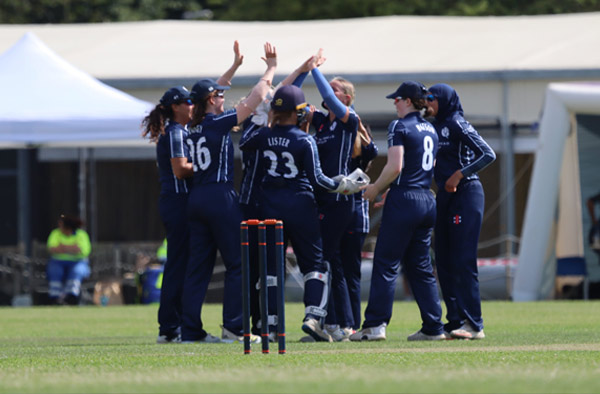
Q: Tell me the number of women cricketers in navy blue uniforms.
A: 8